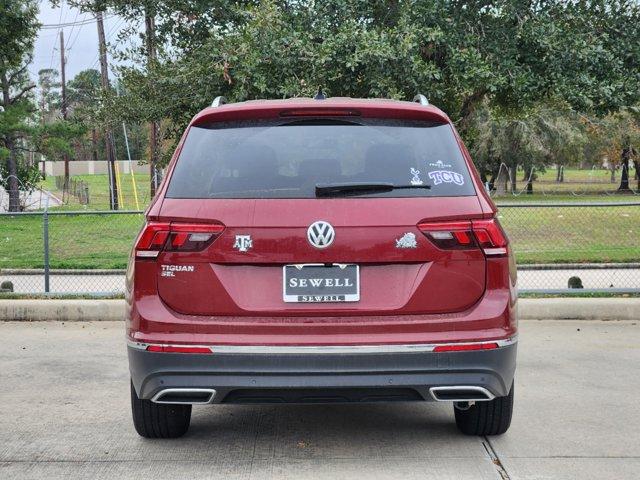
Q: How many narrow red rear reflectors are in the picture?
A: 2